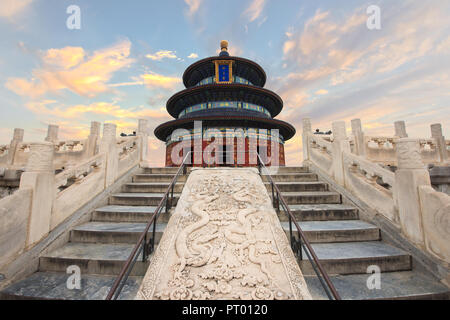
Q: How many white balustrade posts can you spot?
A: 12